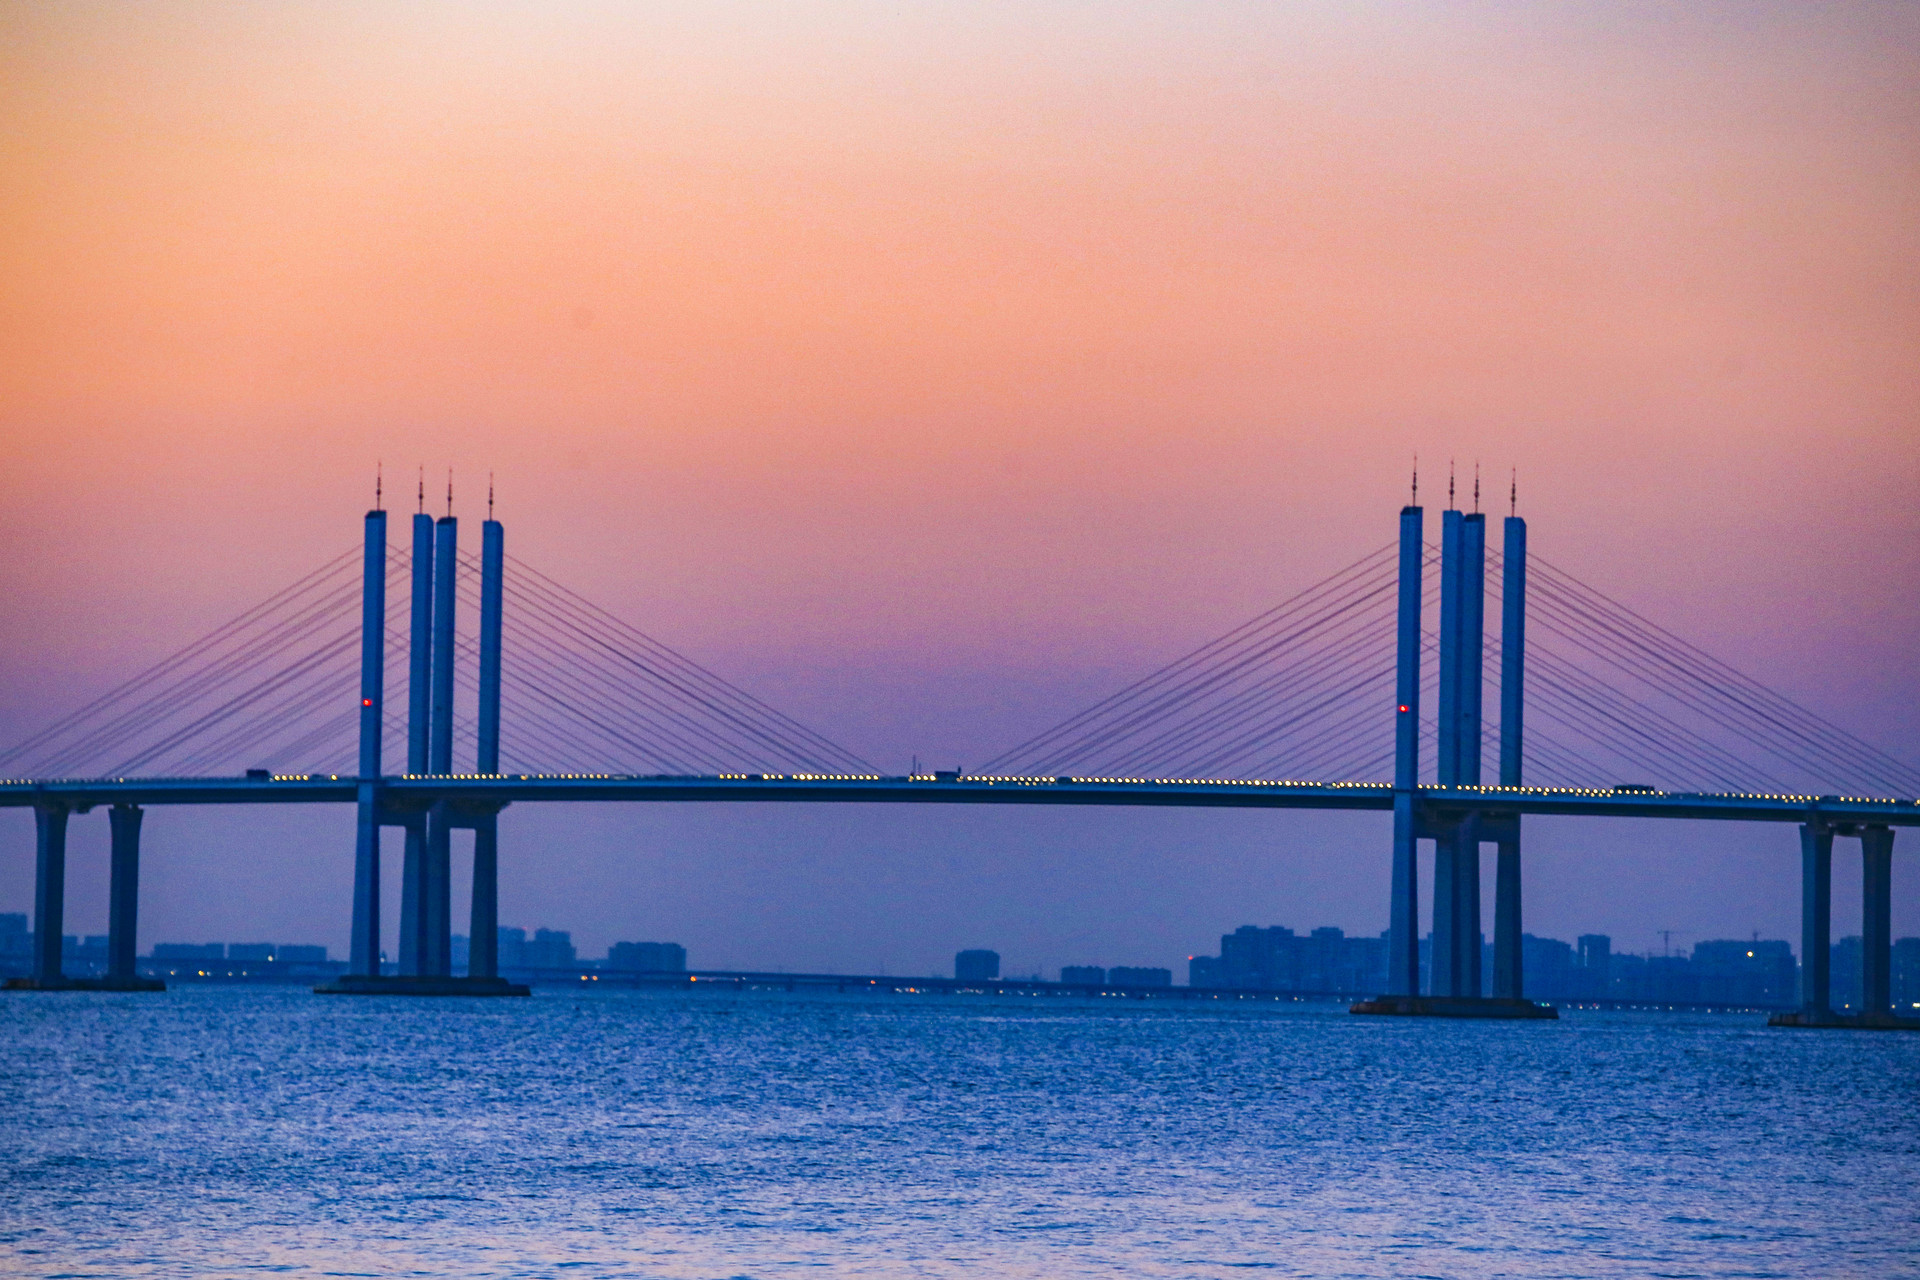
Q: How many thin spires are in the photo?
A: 8